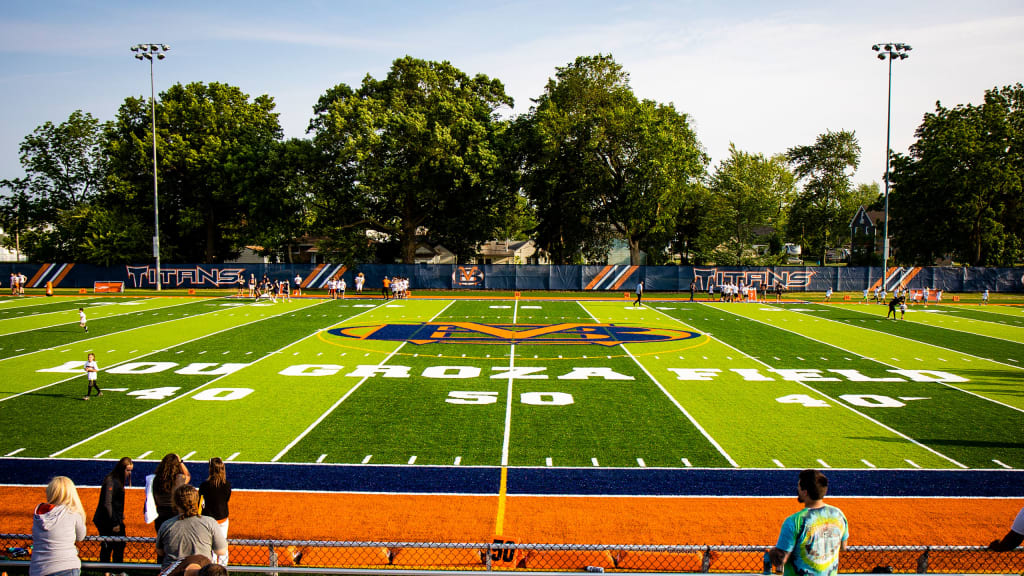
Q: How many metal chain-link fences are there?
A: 1